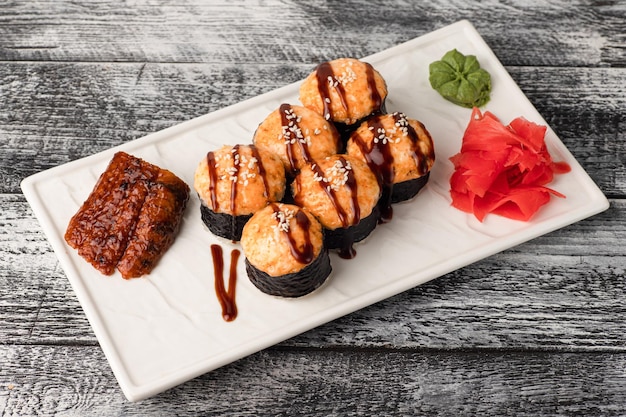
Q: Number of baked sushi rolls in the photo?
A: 6